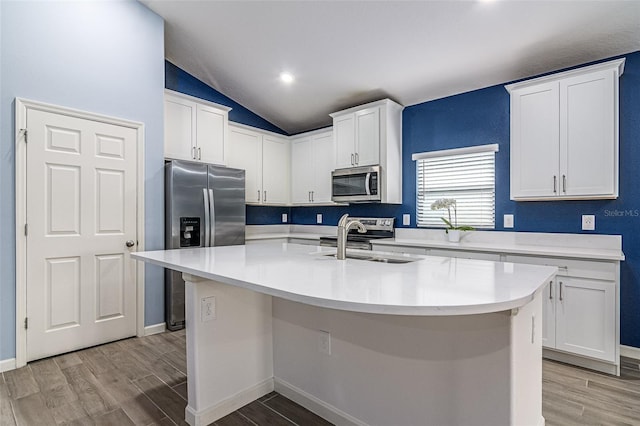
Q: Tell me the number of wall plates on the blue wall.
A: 5